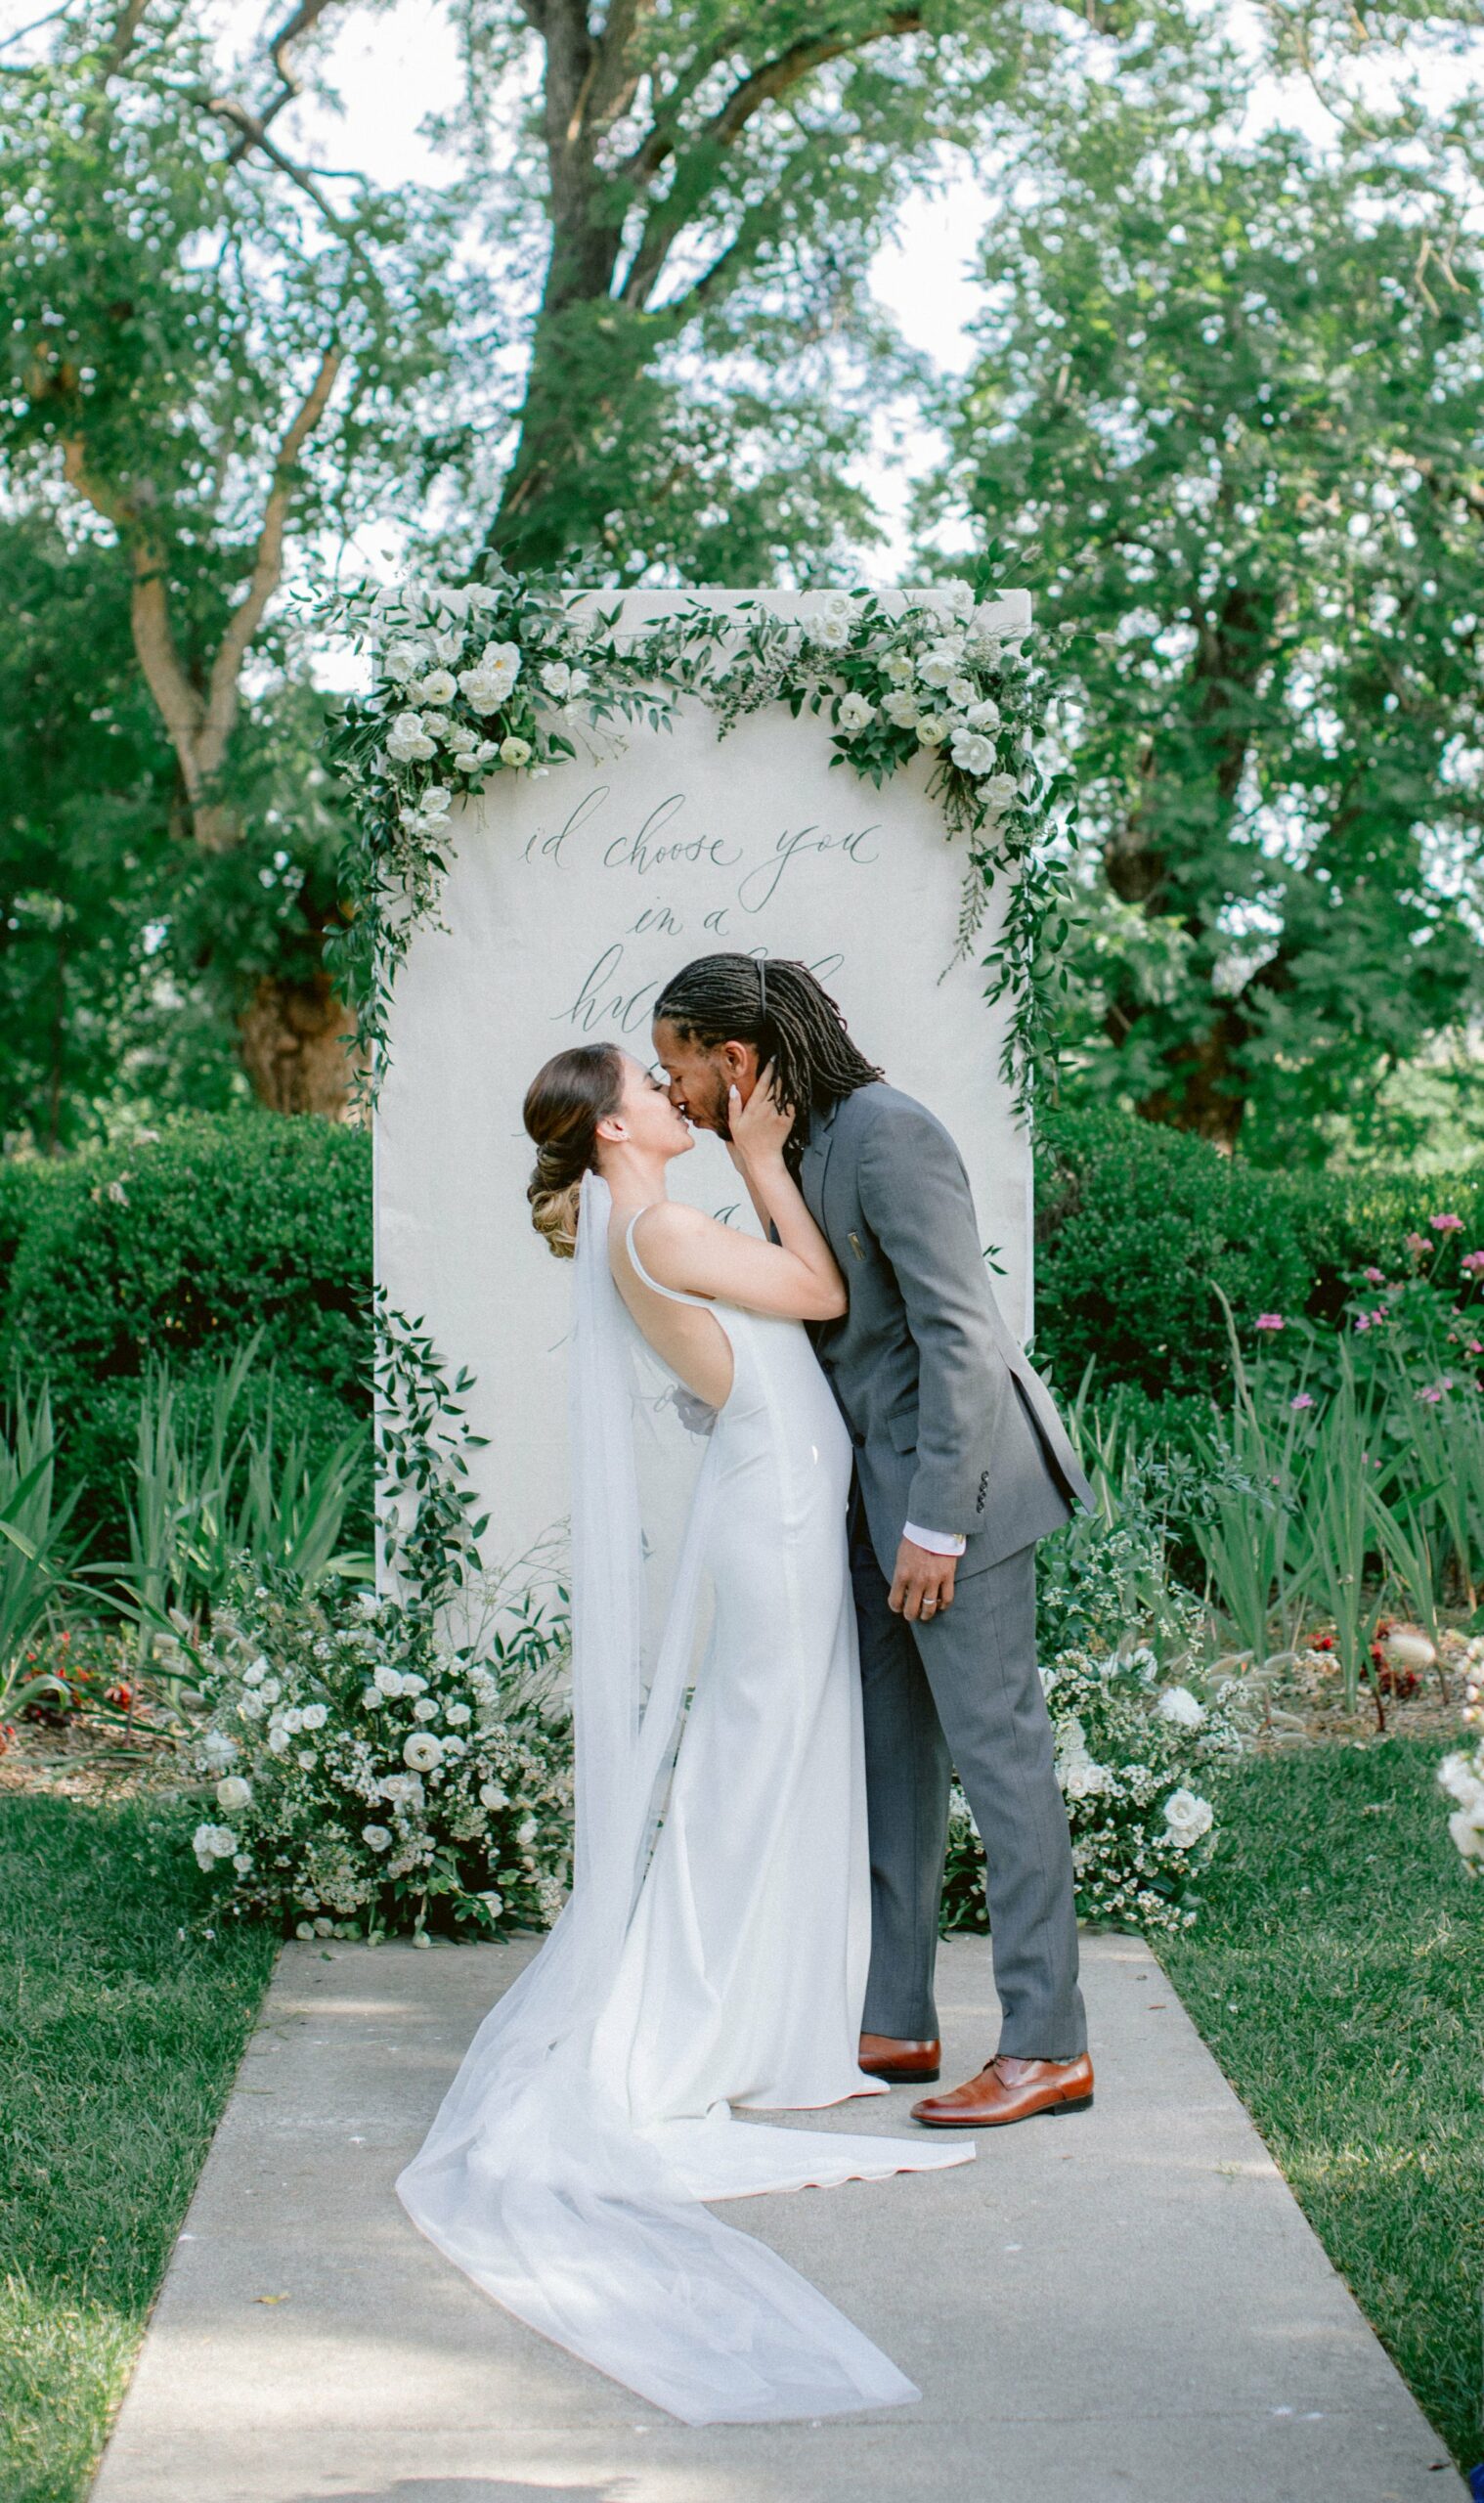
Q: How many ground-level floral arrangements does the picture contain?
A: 2